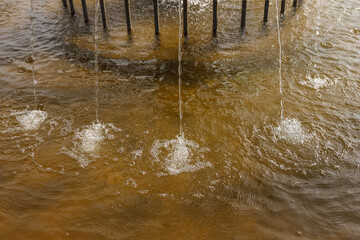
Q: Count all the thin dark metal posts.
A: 12